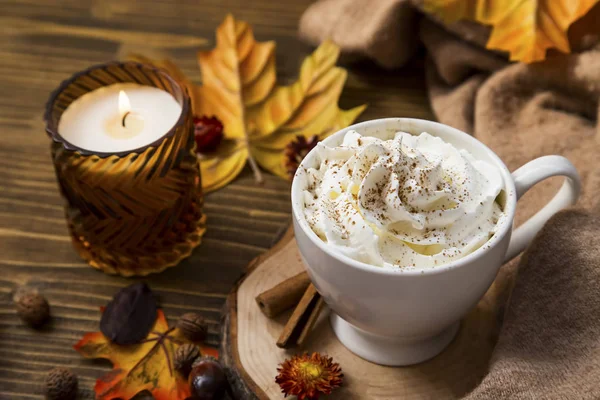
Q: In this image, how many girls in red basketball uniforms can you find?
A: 0